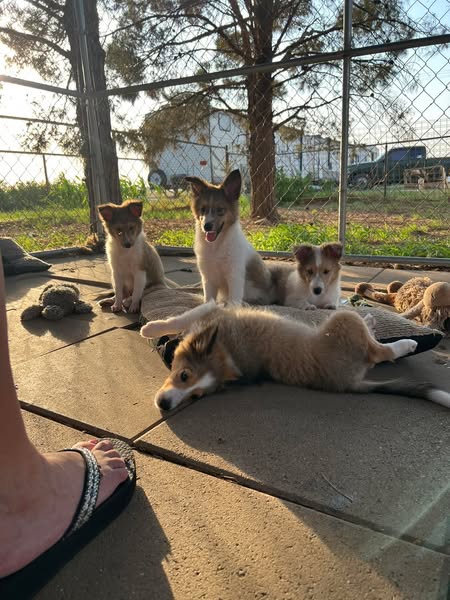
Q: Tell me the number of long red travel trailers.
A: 0